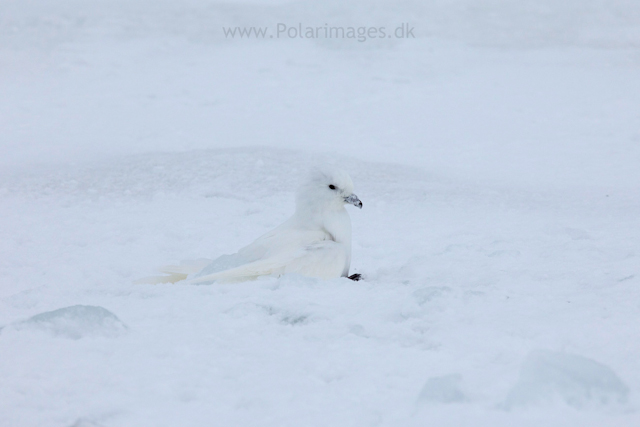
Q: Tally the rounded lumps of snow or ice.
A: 3